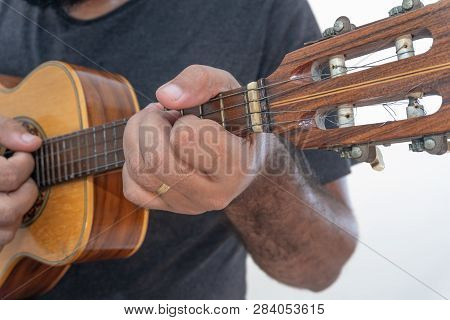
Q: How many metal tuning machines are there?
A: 4